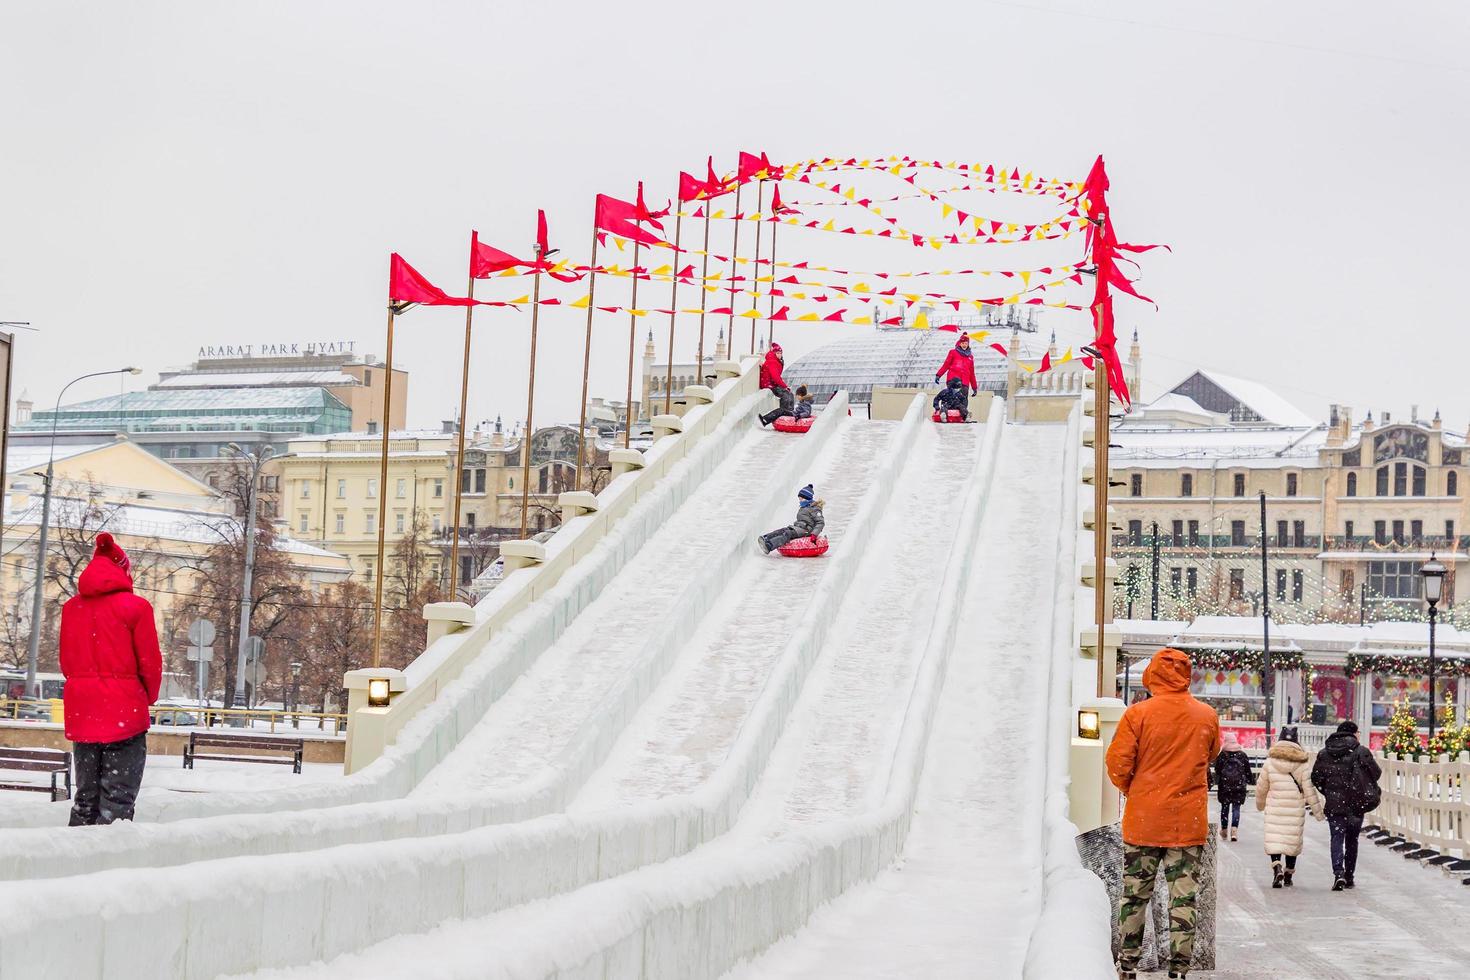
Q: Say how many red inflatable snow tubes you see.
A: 3